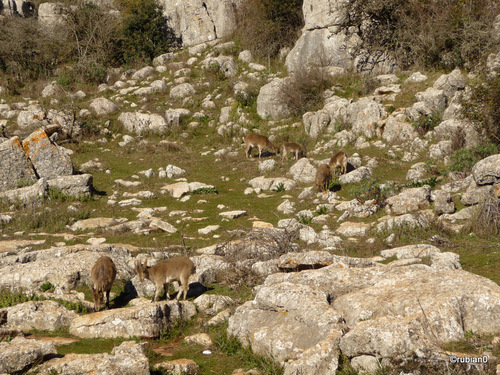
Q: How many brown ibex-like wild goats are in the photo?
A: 6